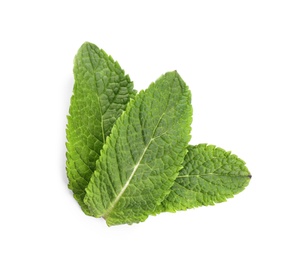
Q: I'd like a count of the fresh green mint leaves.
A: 3